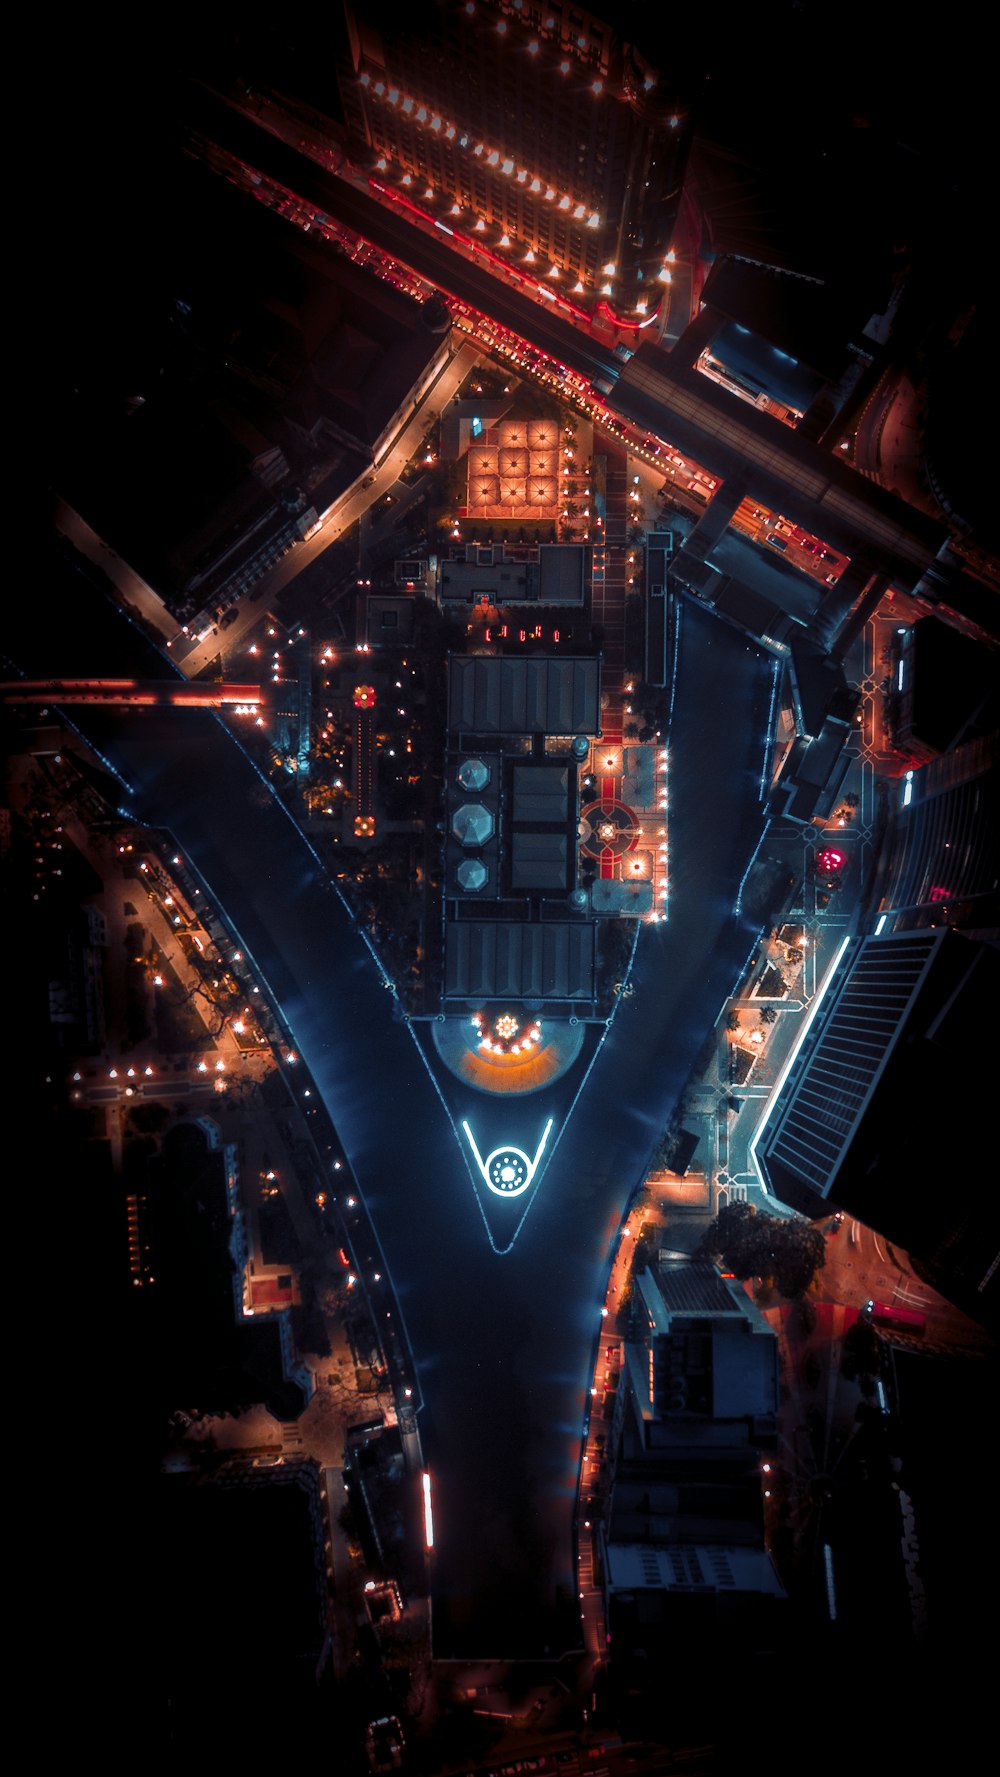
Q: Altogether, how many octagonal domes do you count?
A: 3